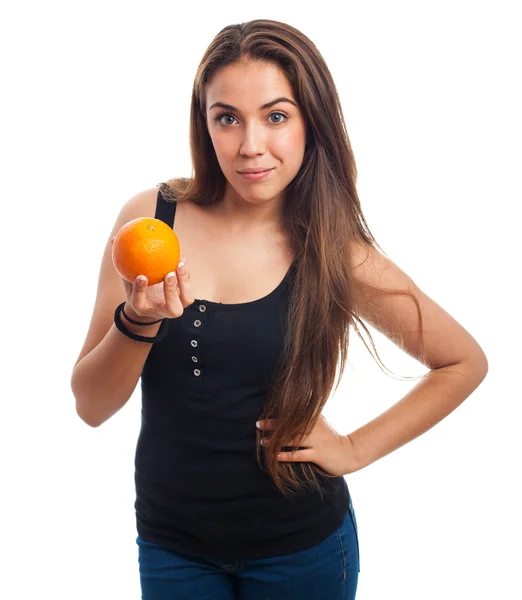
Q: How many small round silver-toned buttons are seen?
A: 5